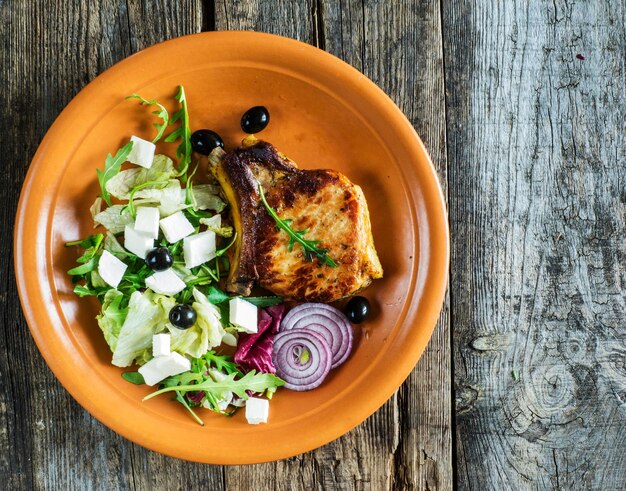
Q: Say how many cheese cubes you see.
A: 11